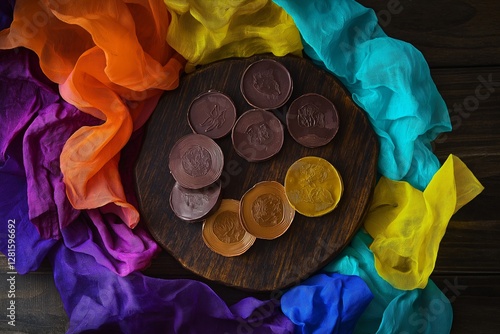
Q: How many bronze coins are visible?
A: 2